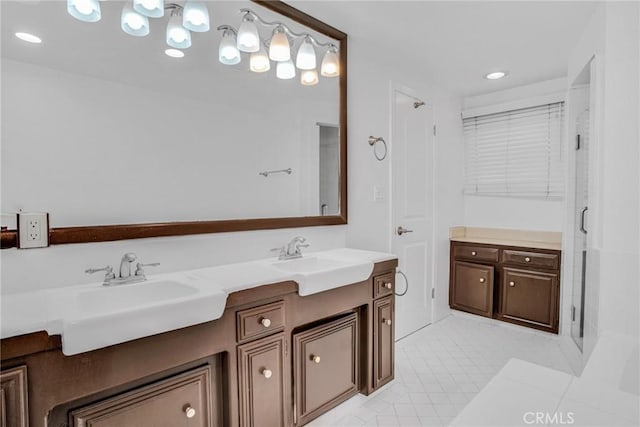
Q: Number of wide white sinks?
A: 2